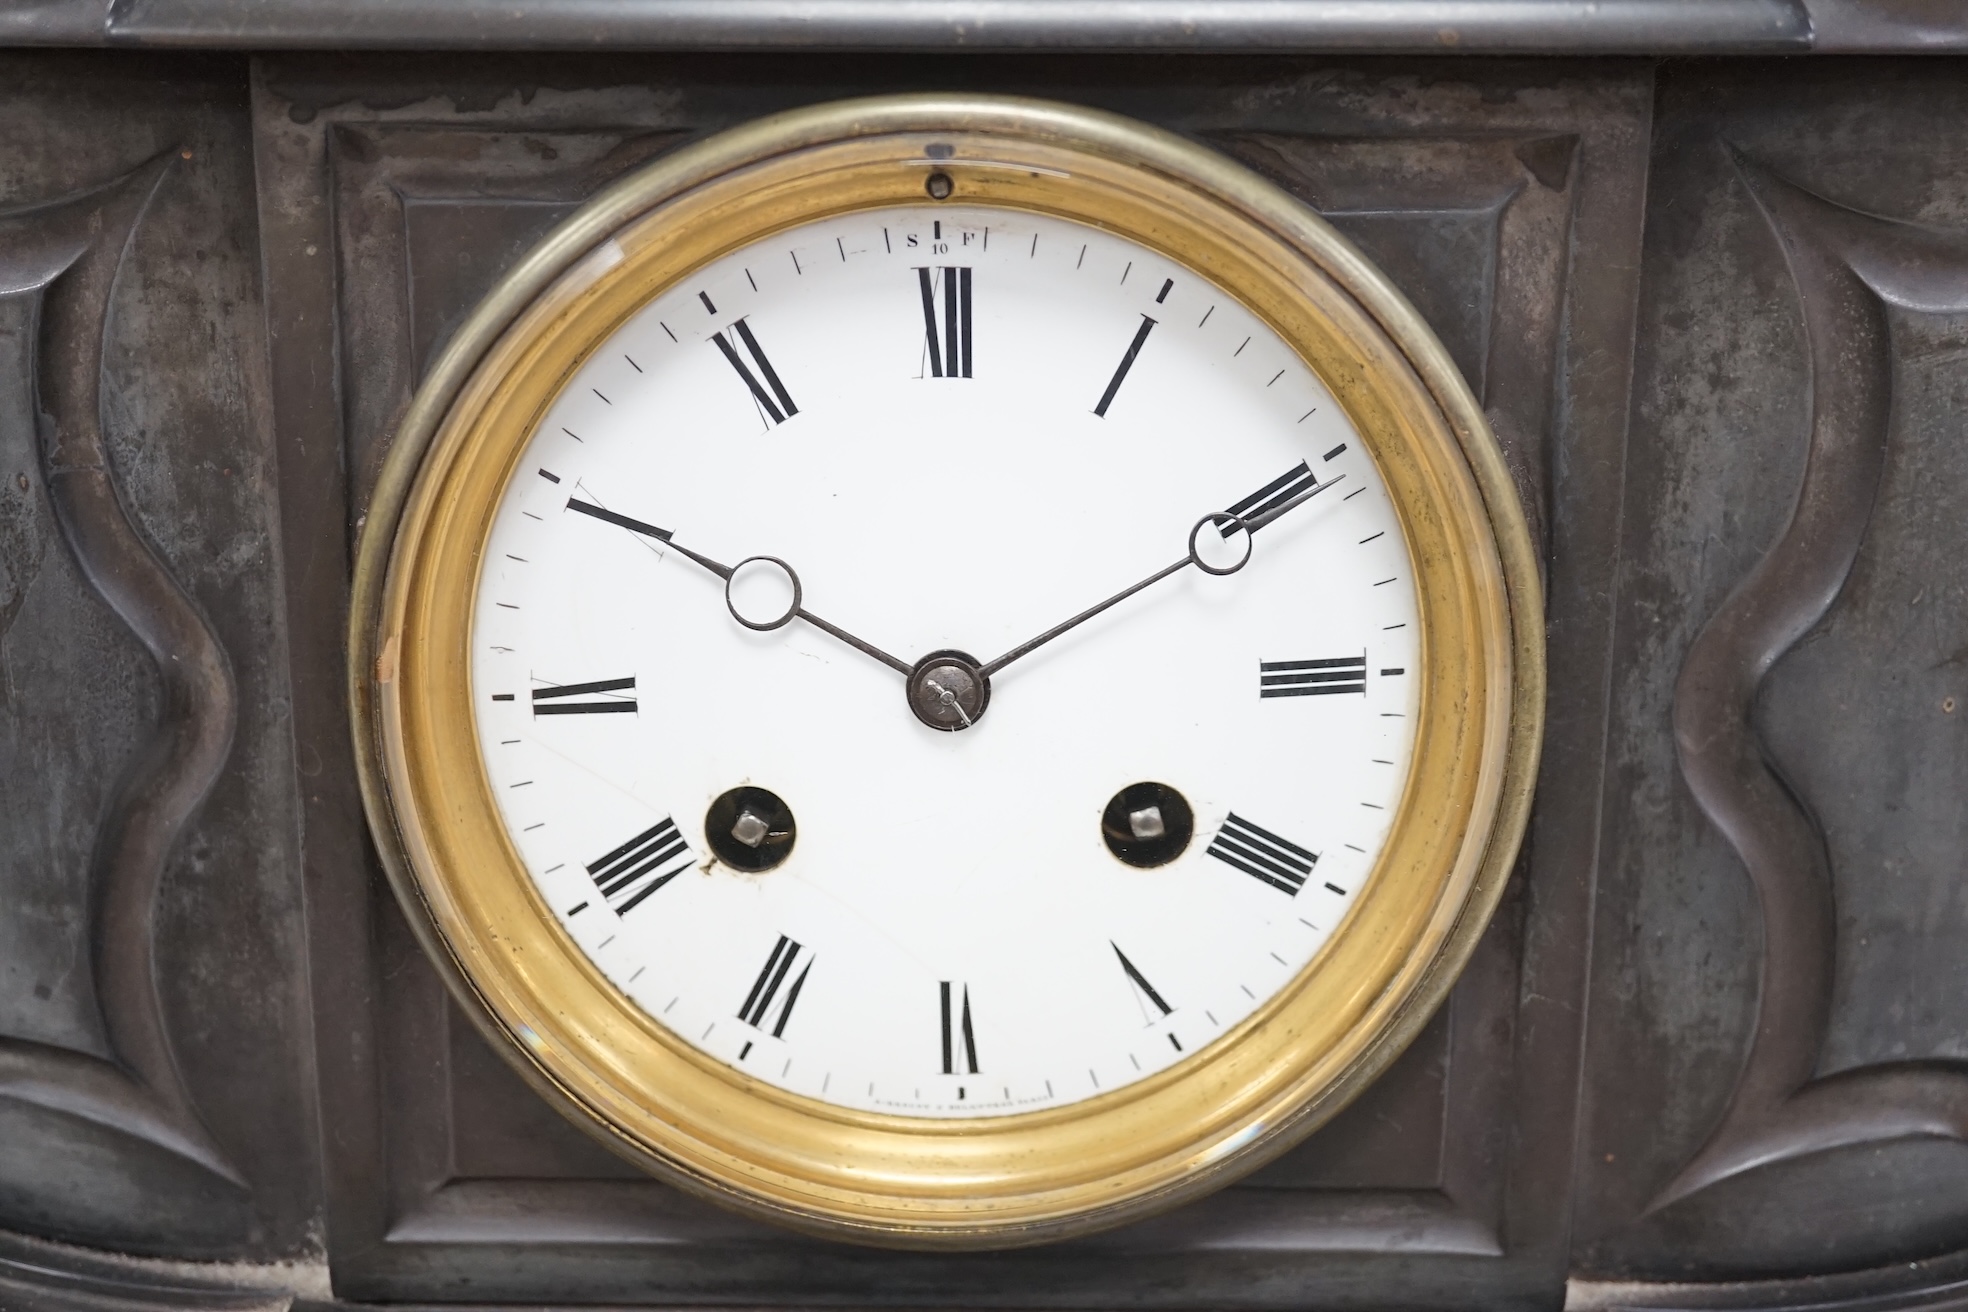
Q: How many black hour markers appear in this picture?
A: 12